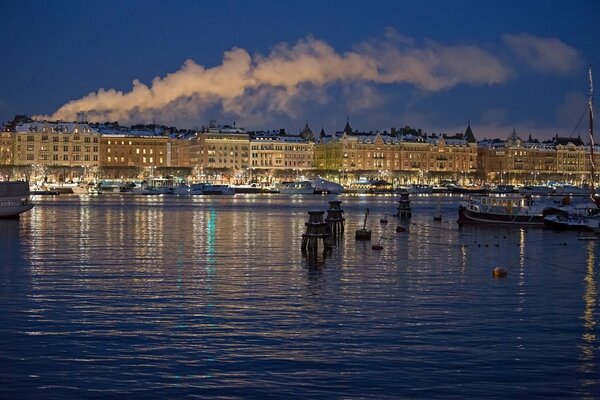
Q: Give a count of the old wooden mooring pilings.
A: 3